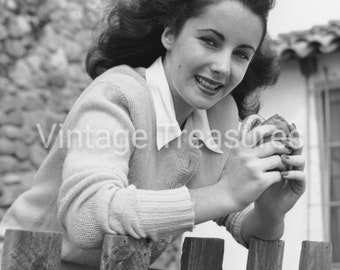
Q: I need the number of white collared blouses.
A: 1